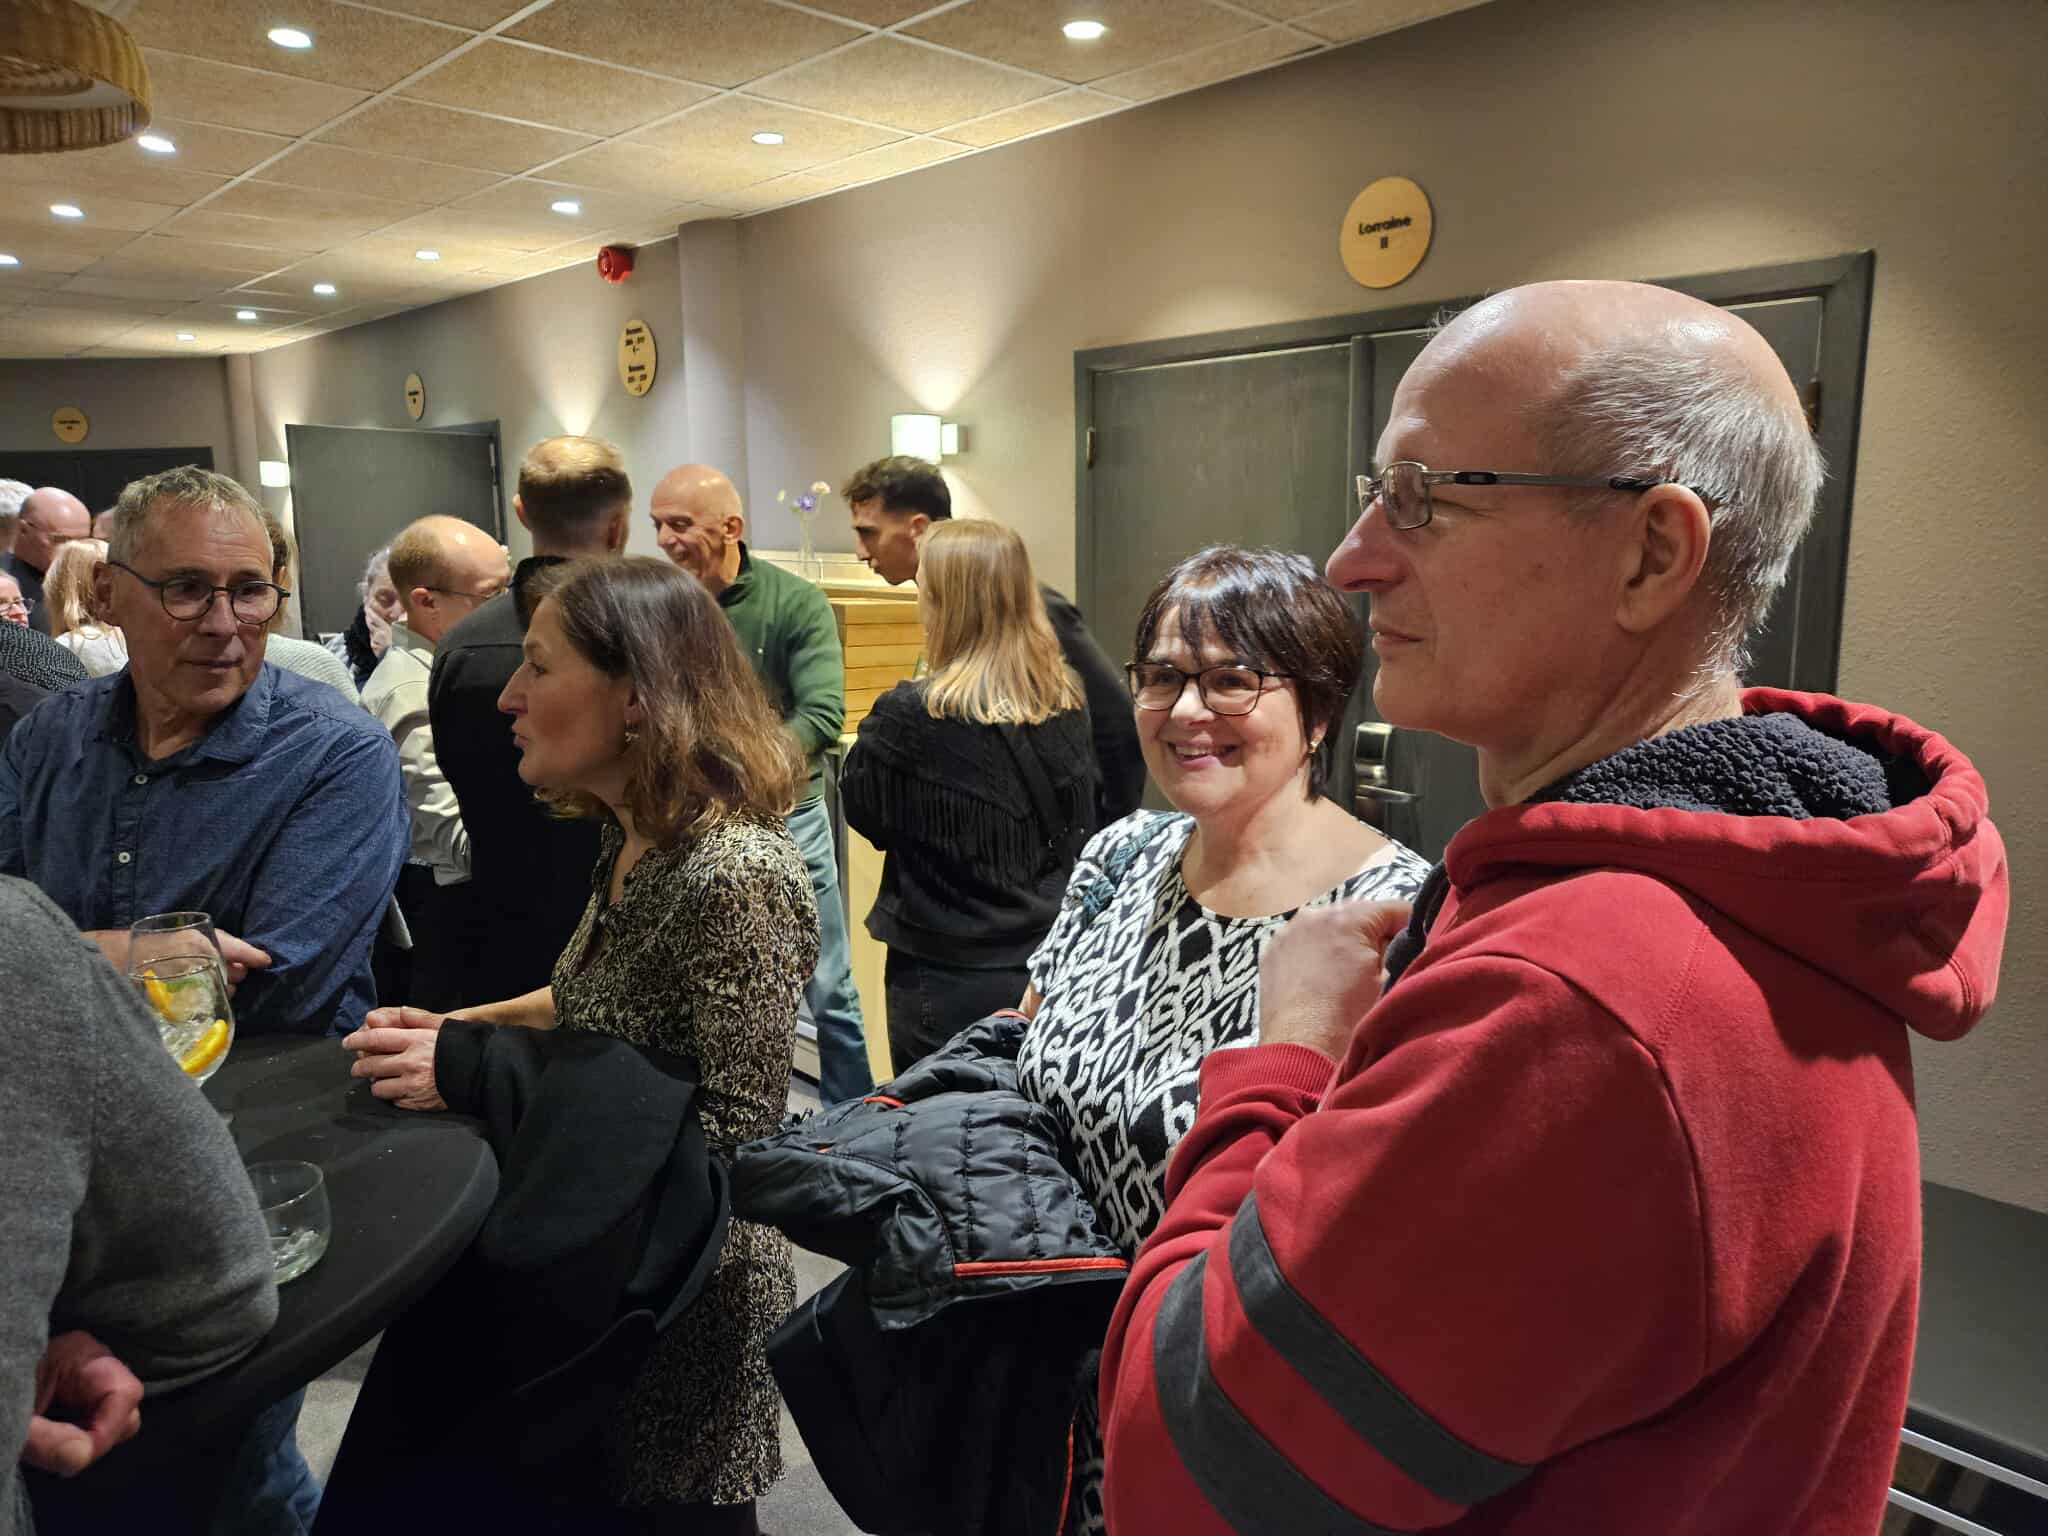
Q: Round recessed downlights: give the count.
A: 11